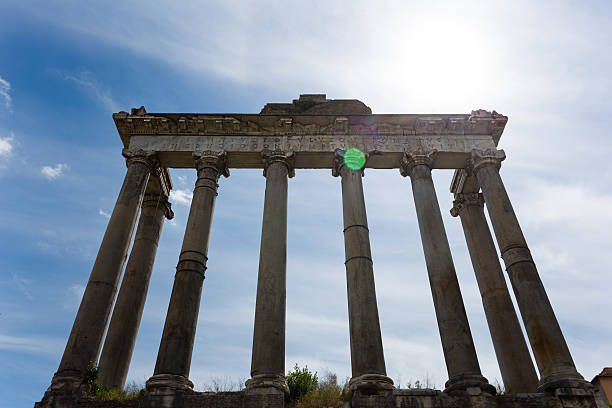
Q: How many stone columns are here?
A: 8